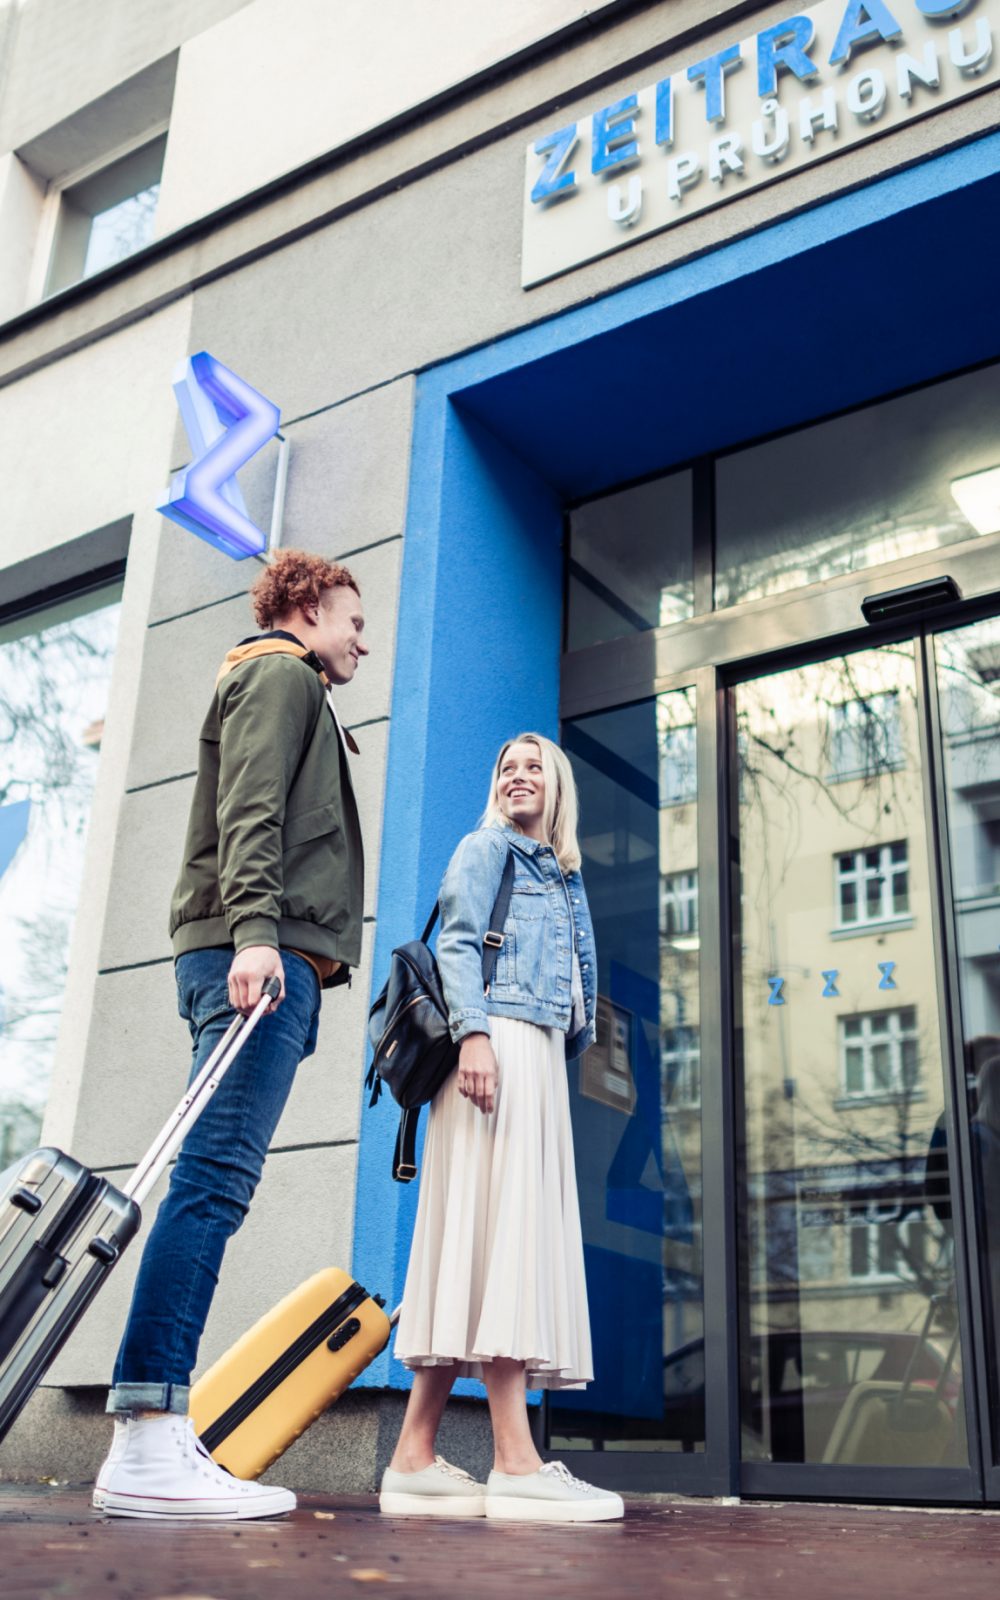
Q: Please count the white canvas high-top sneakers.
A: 2